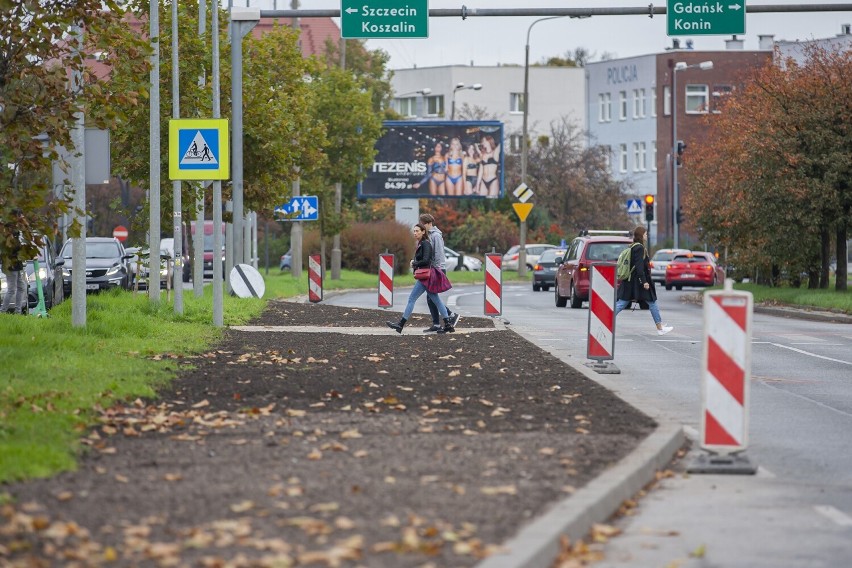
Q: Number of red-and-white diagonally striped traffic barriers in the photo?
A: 5